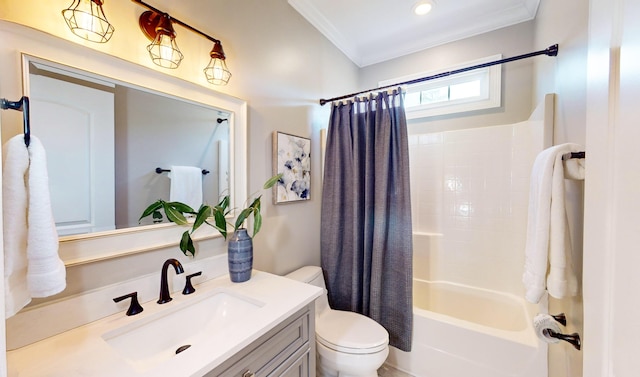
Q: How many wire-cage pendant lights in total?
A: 3